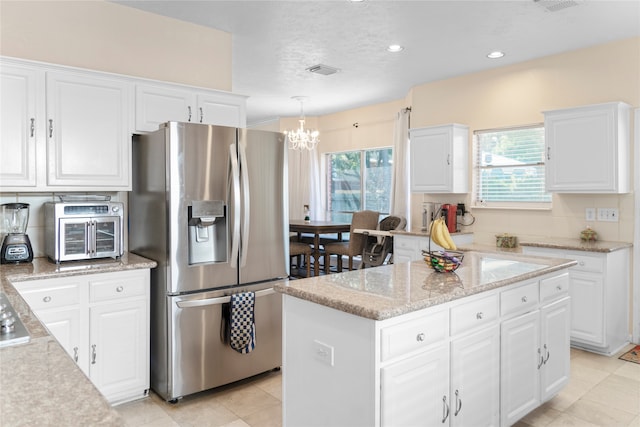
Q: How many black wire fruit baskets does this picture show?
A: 1